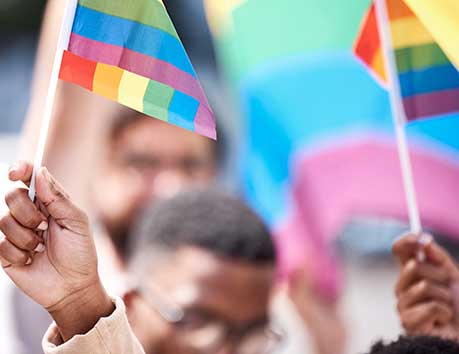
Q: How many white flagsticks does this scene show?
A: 2